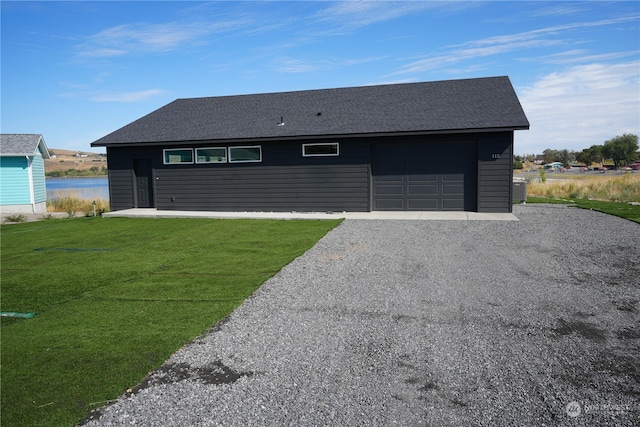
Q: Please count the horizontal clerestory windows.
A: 4